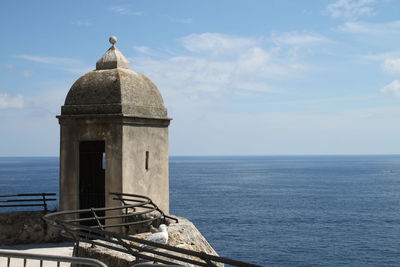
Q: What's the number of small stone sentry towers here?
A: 1